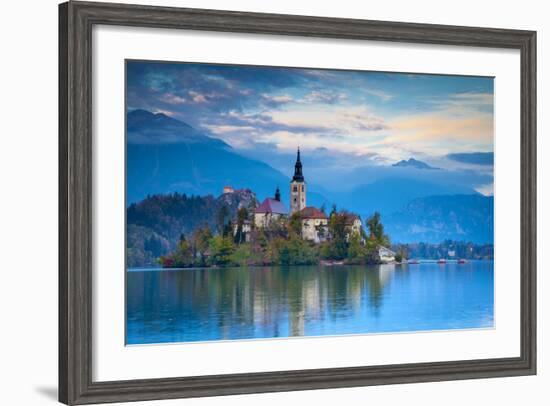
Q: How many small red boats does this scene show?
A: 3